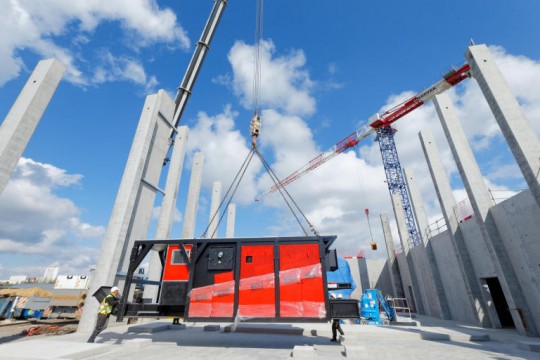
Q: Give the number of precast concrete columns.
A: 12